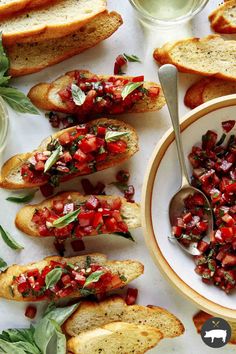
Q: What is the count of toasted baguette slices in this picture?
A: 13